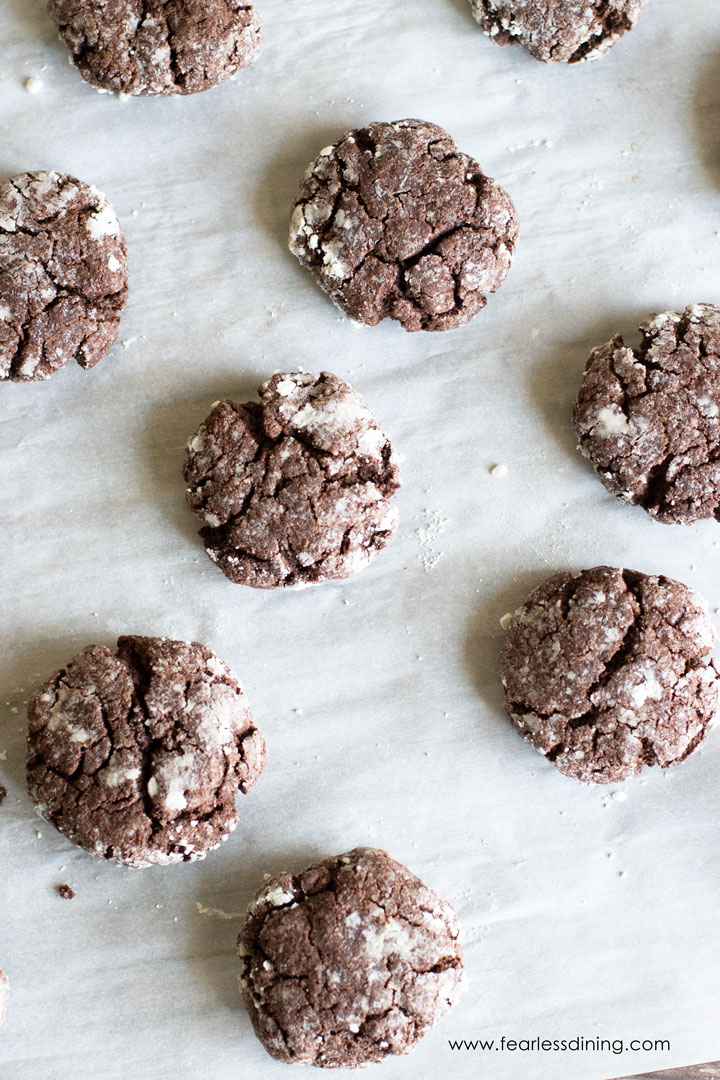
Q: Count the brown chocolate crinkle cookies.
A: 9